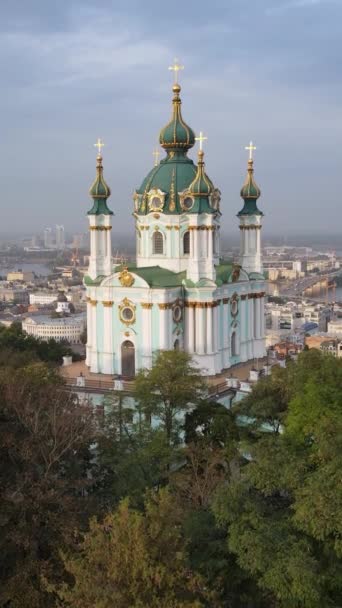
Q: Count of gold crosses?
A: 5